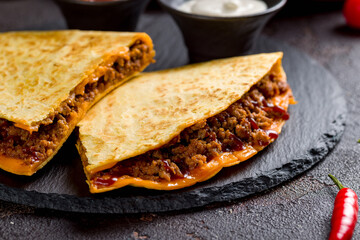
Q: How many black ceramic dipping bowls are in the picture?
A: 2